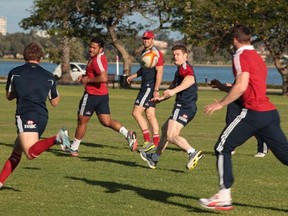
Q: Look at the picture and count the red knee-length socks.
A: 2